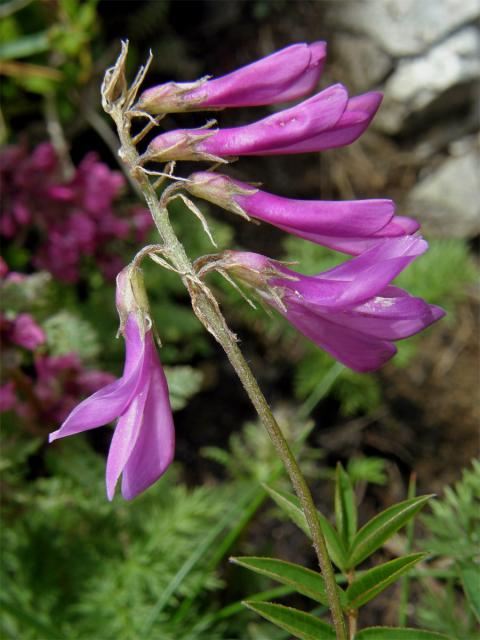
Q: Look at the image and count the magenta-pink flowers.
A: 5